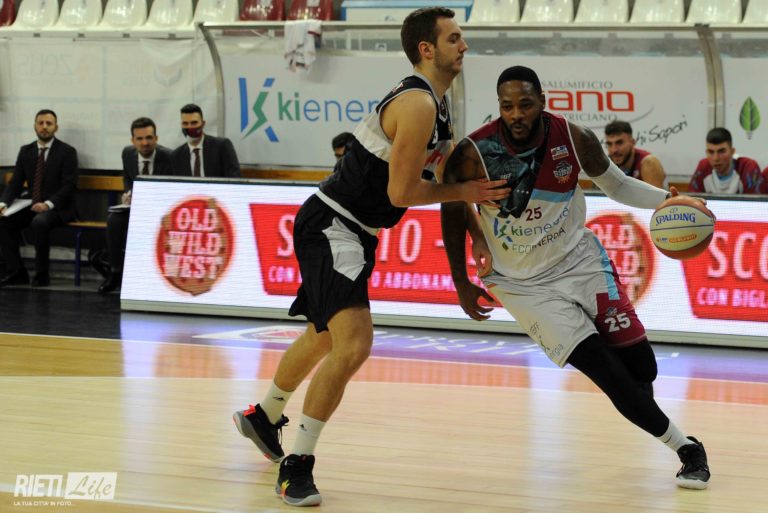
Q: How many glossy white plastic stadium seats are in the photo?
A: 11